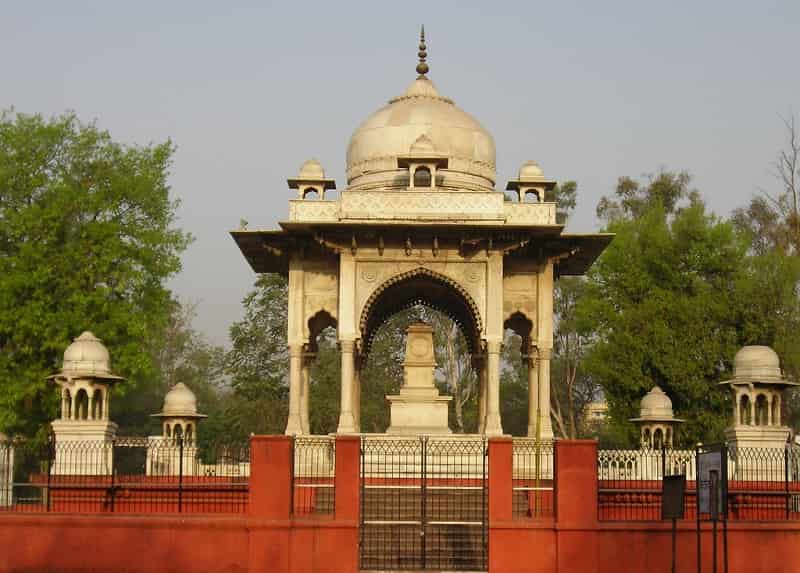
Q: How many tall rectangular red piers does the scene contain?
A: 4